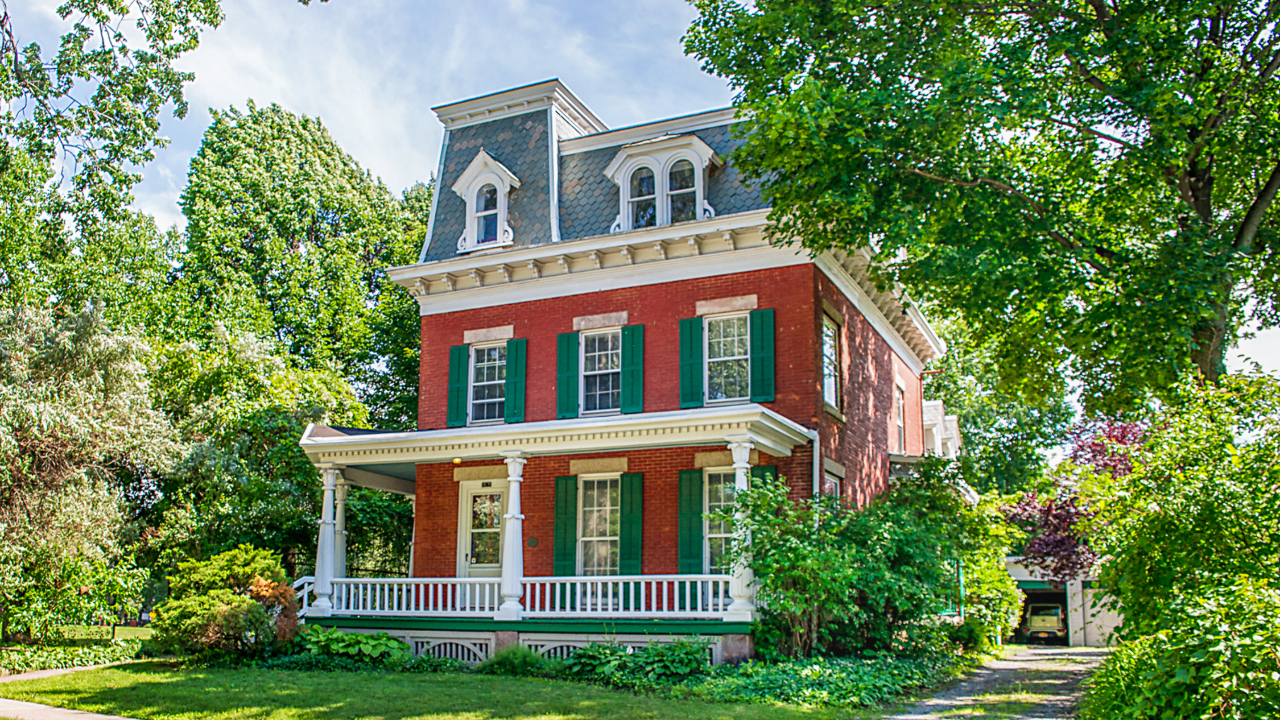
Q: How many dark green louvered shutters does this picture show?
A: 10